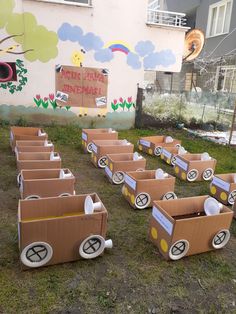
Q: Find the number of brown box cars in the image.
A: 14